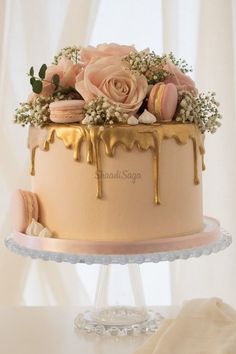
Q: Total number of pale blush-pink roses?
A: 4